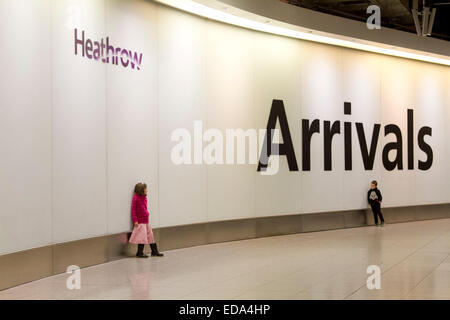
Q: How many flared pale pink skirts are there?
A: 1